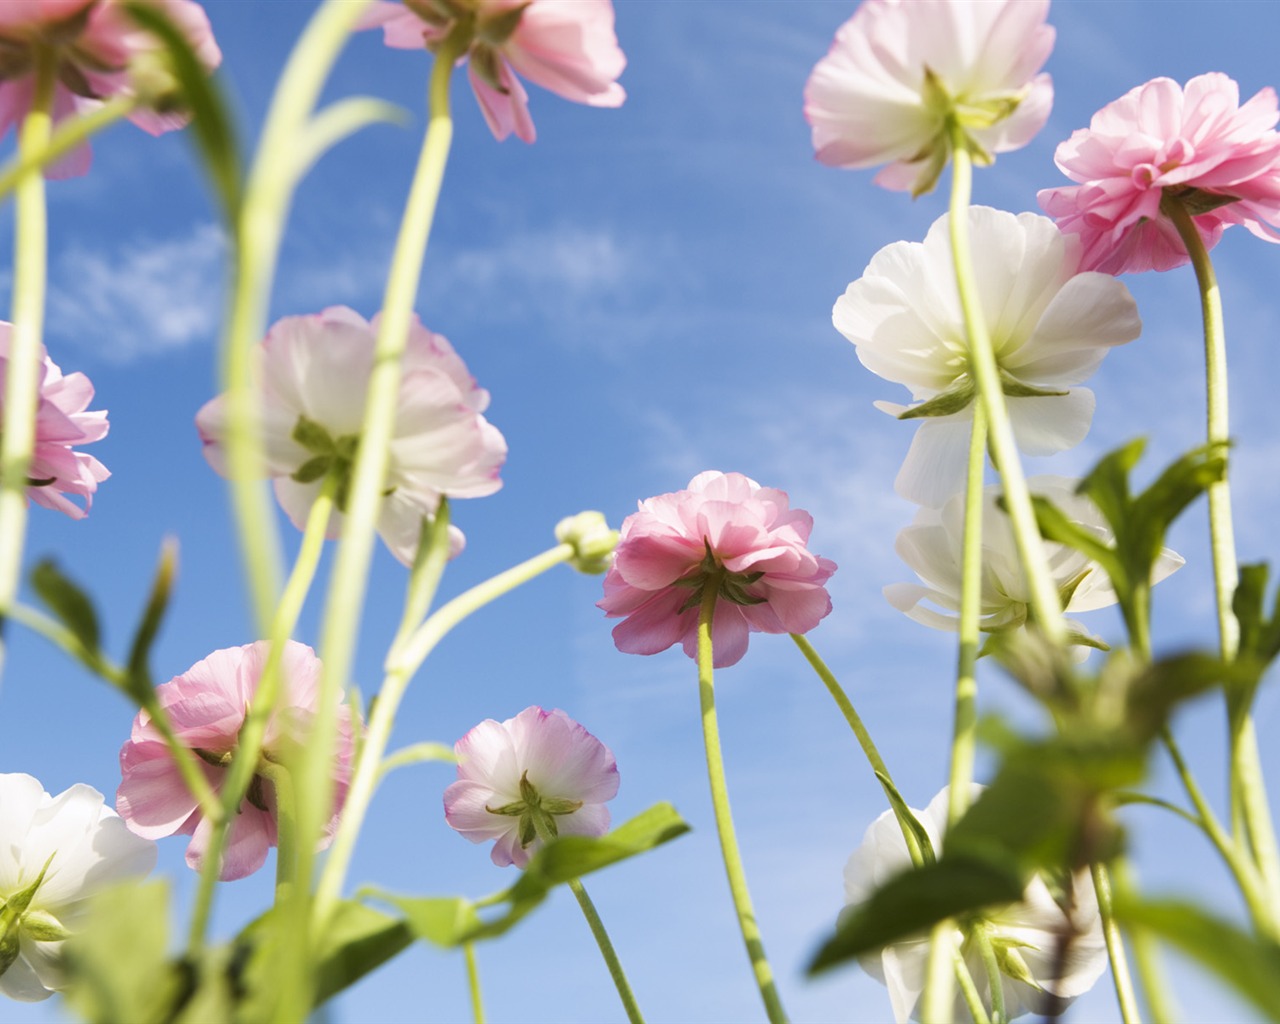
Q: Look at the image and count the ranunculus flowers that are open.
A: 13